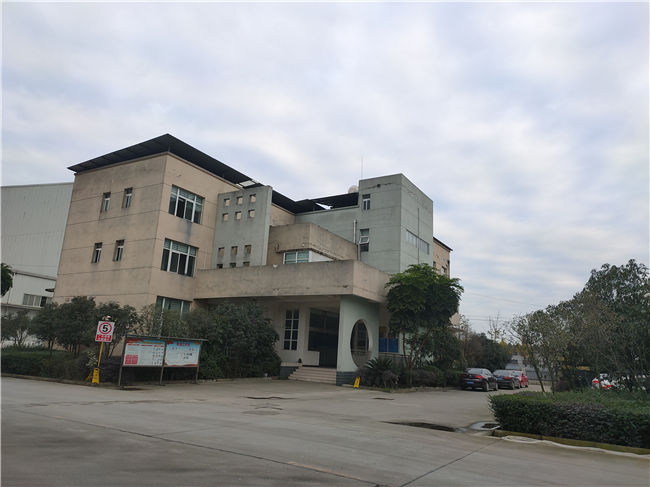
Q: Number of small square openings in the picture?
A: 12